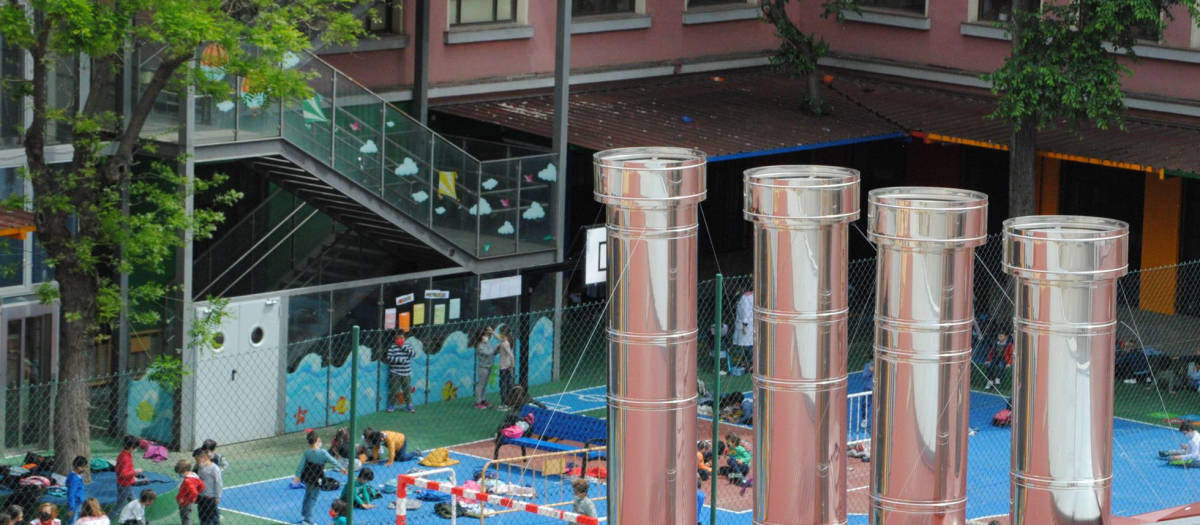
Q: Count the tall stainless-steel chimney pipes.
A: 4